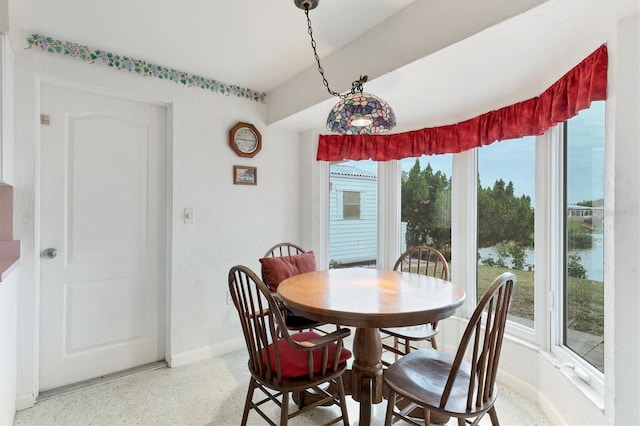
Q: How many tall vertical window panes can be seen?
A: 4